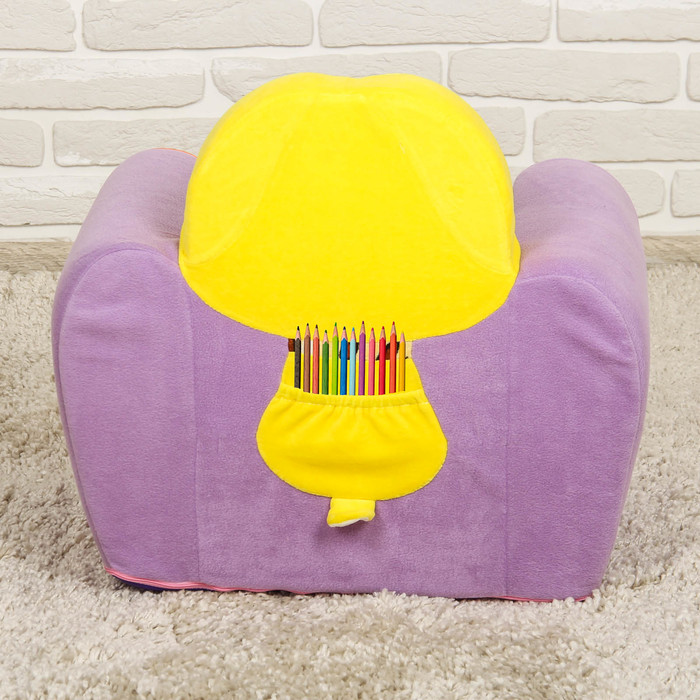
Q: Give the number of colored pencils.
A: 12